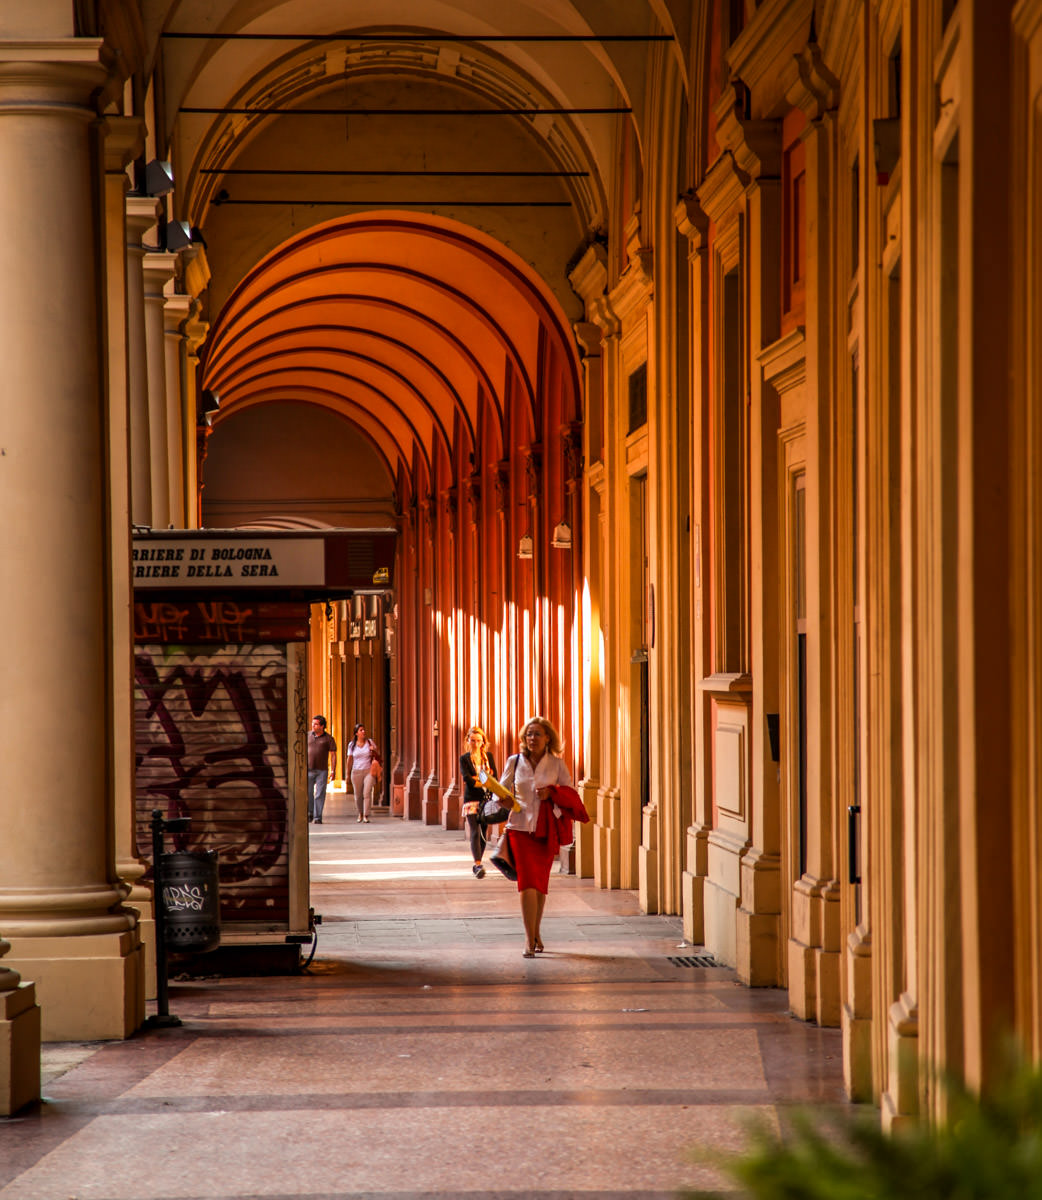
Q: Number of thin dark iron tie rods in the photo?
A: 4